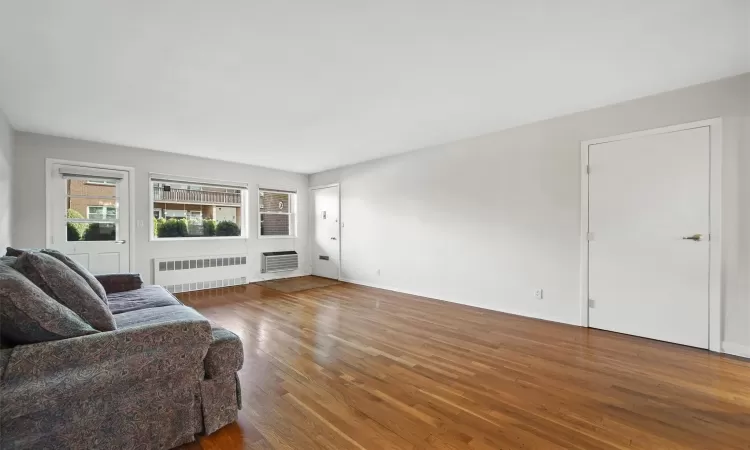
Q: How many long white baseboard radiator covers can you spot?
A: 1